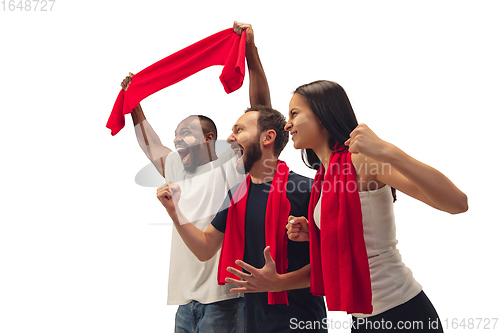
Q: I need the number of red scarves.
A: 3